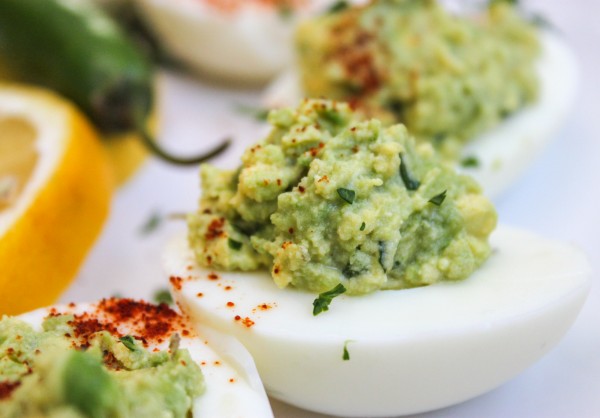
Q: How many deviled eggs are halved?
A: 4